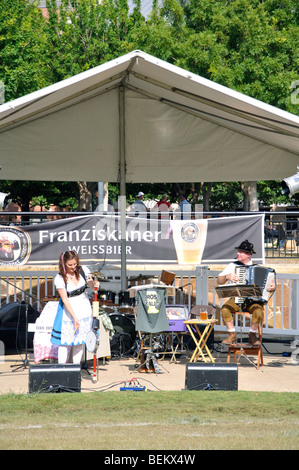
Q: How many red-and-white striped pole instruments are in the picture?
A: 1